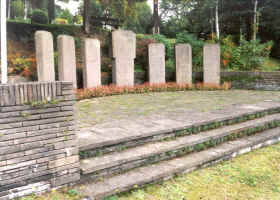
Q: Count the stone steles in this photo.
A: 7